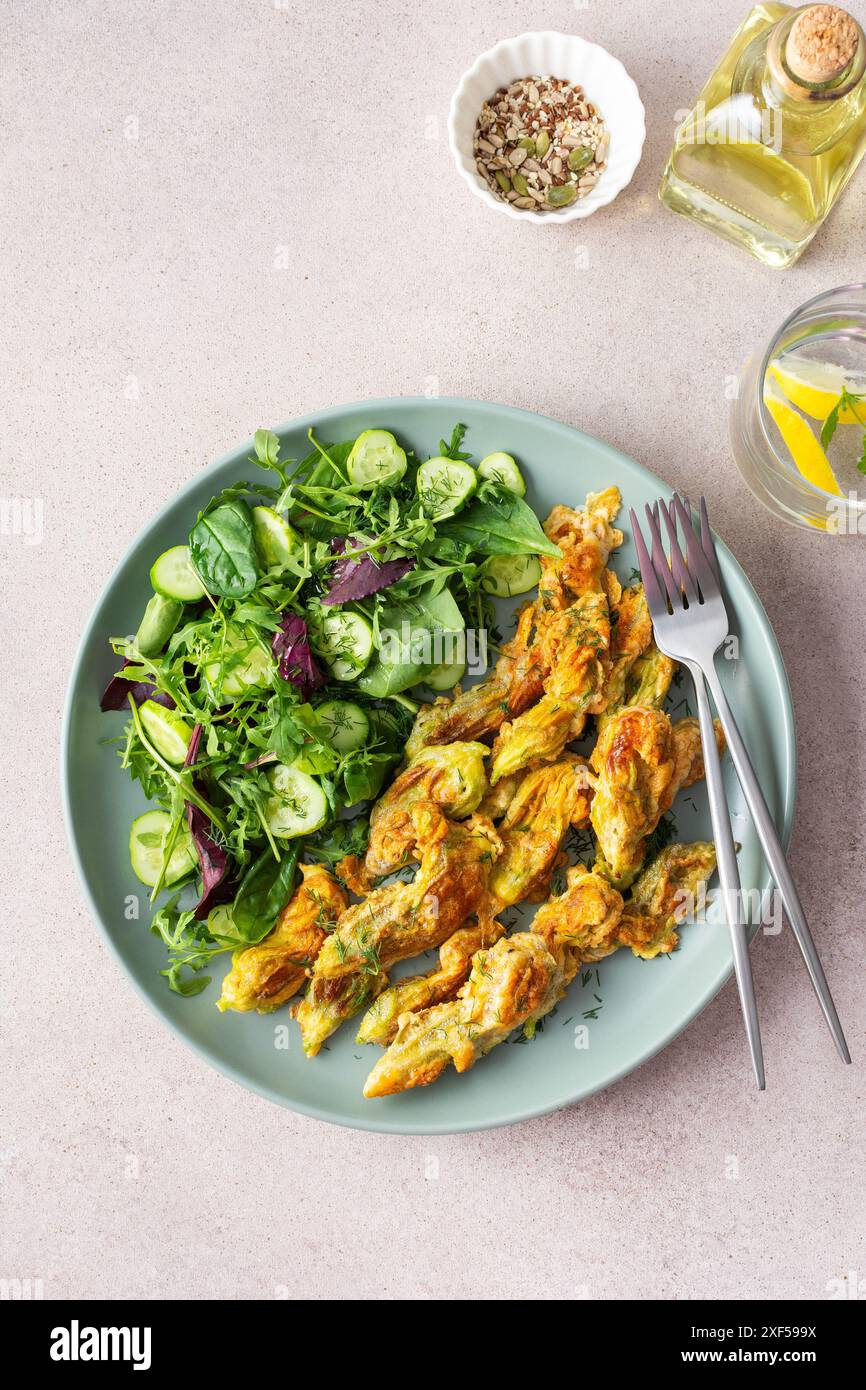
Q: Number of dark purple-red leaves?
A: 4